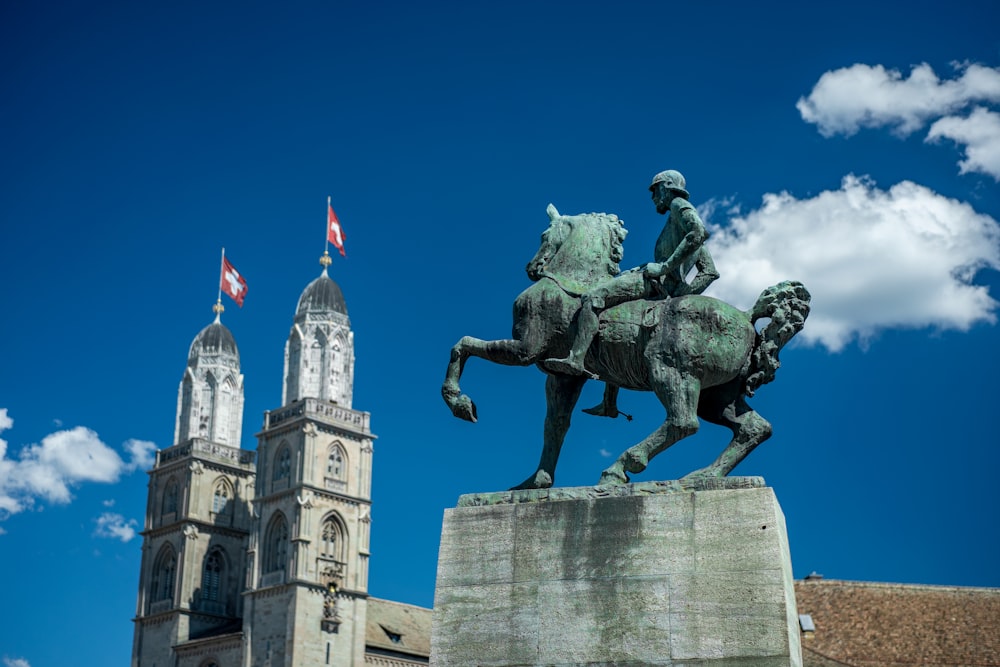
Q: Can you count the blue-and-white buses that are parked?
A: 0